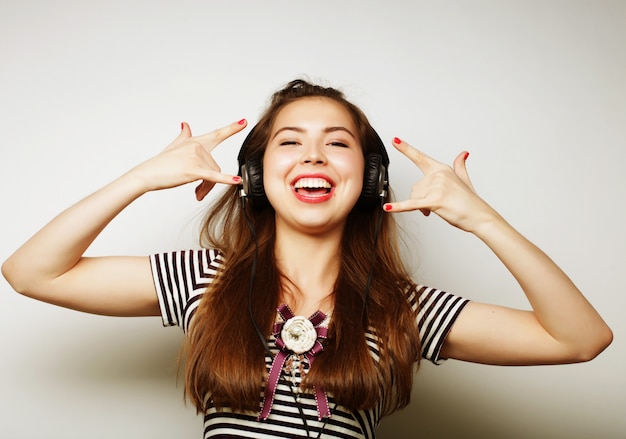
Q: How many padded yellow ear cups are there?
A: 0